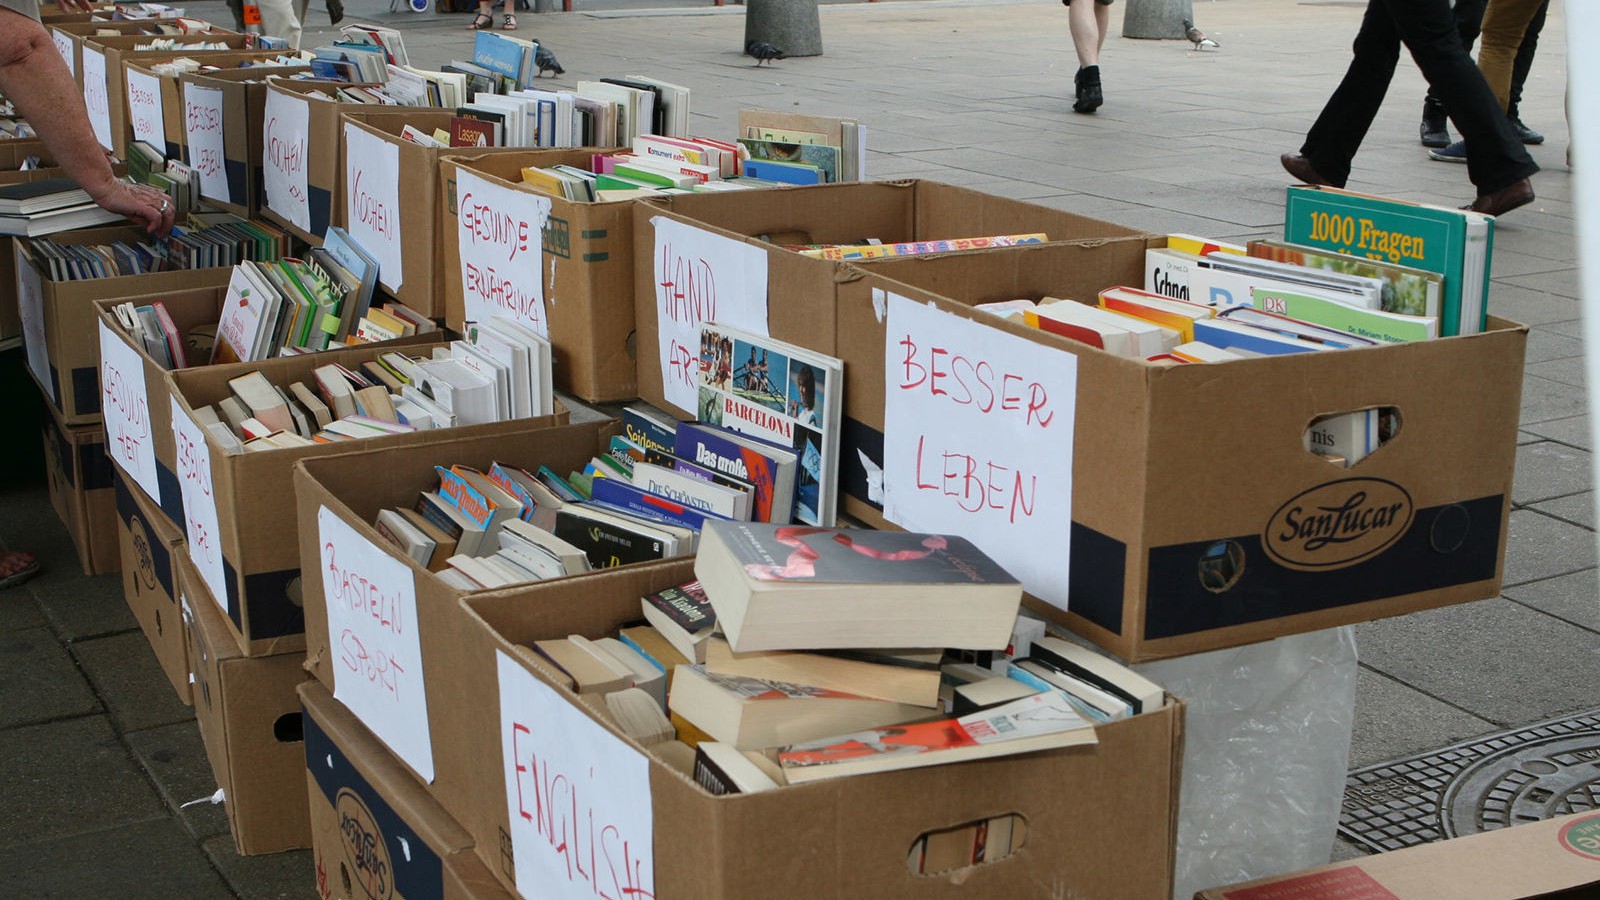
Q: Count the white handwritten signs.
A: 14